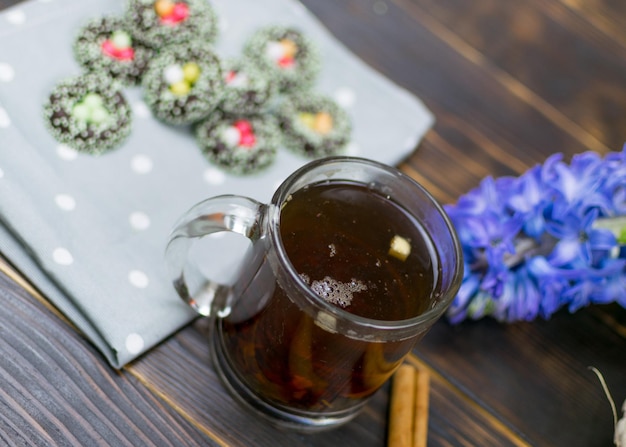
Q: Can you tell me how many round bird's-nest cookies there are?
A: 8